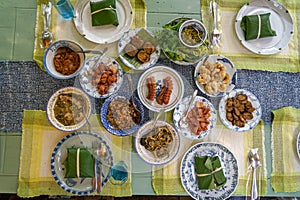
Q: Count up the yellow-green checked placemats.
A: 5